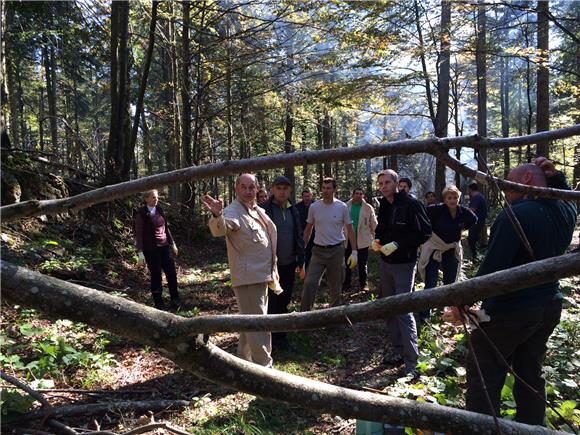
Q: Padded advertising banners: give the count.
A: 0